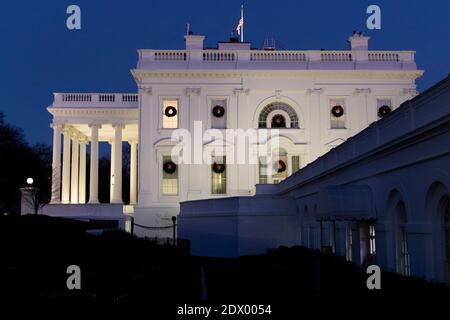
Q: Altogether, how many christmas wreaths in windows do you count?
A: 8